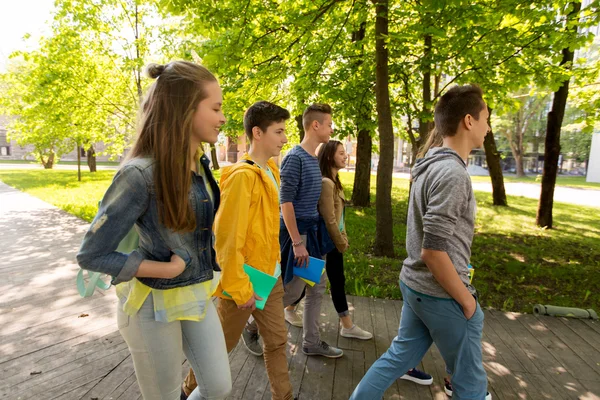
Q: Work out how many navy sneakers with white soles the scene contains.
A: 2